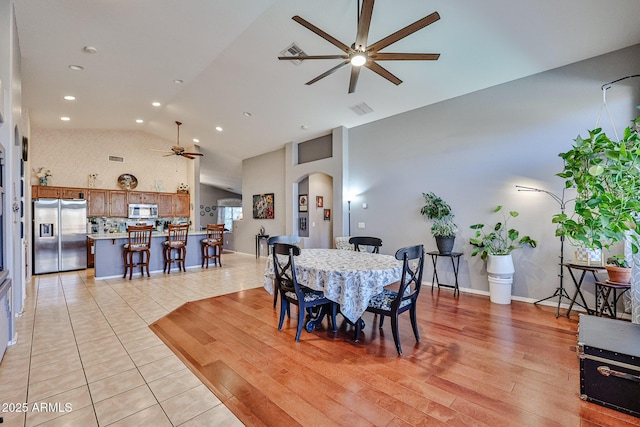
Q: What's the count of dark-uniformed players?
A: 0